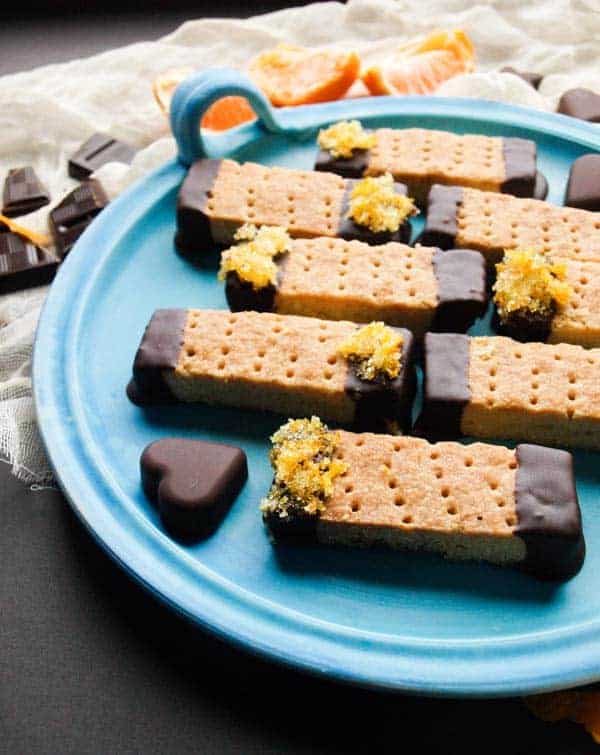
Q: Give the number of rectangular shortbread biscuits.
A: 8